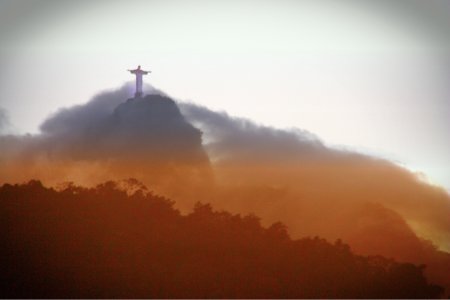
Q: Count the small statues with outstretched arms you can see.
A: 1